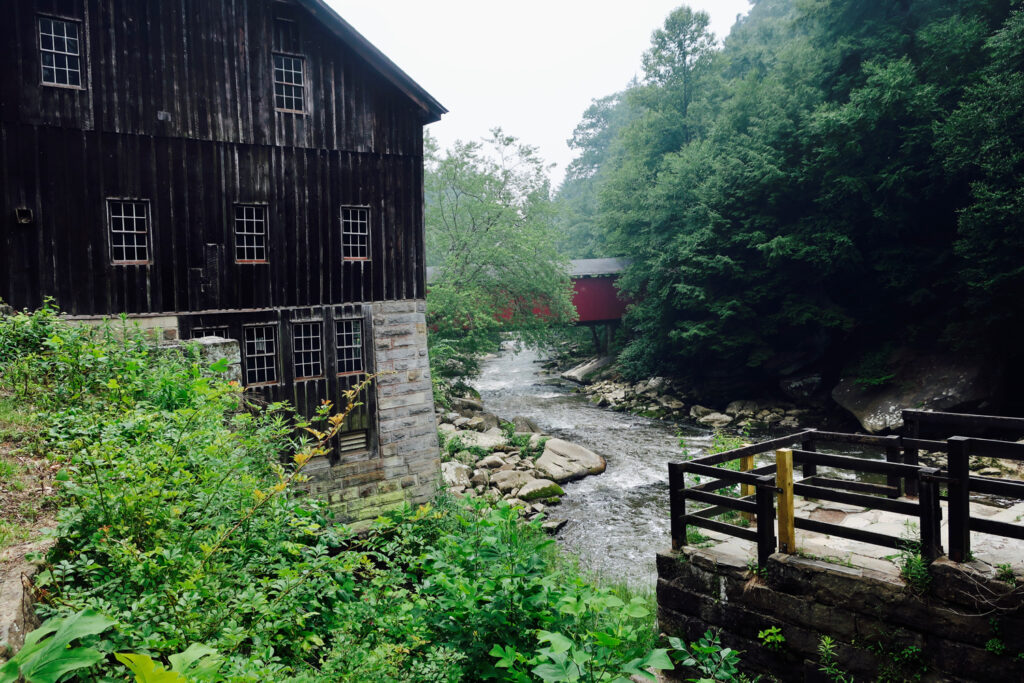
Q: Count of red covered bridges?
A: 1